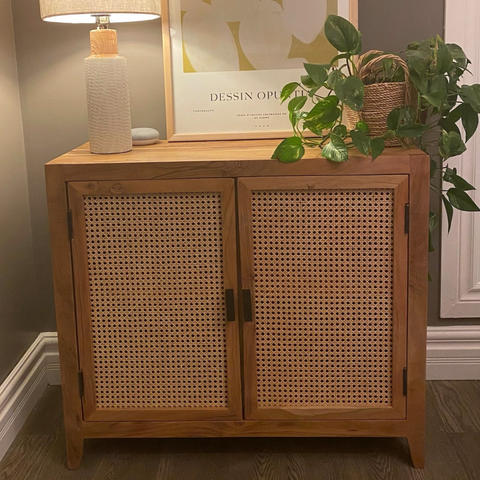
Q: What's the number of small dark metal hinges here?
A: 4